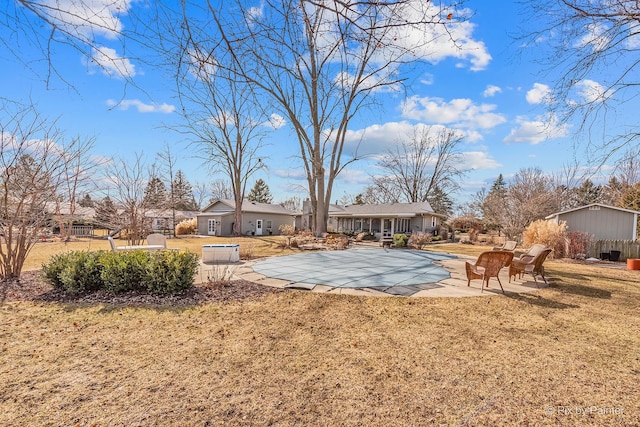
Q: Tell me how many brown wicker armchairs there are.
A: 2